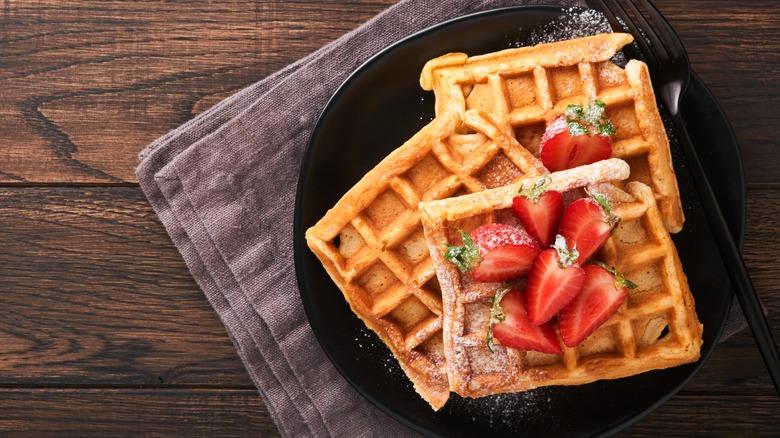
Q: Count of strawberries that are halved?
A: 7